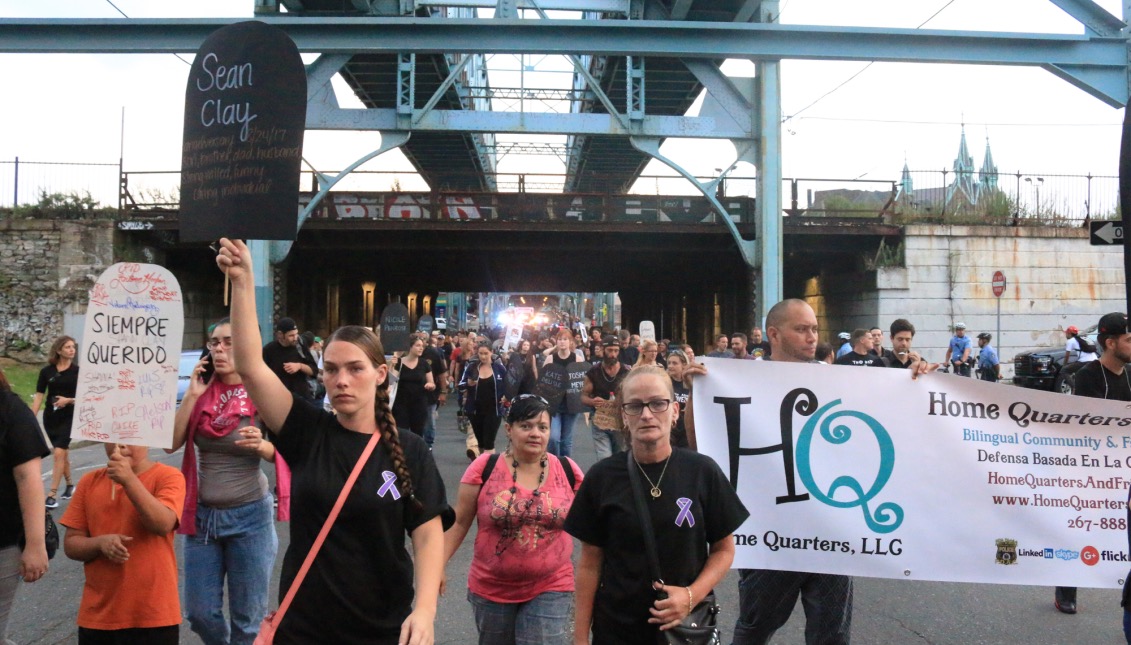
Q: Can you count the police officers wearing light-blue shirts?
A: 3